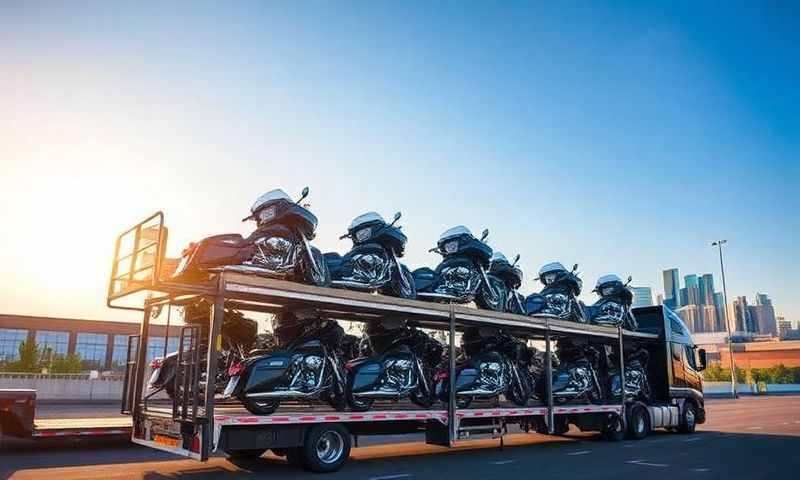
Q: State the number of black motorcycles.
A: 12